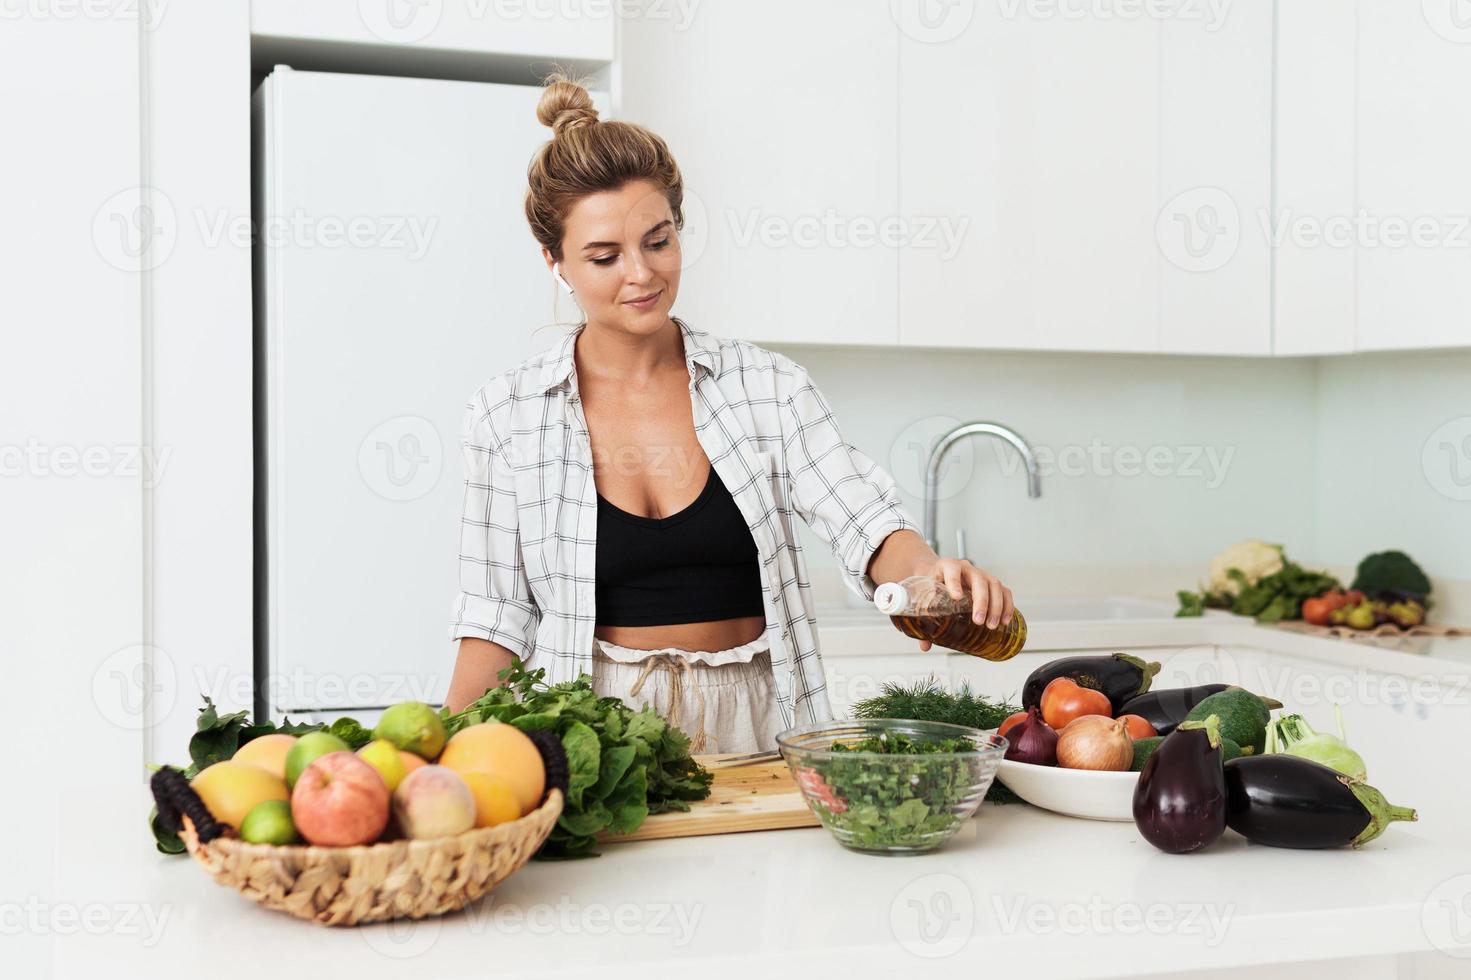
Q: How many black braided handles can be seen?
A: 2